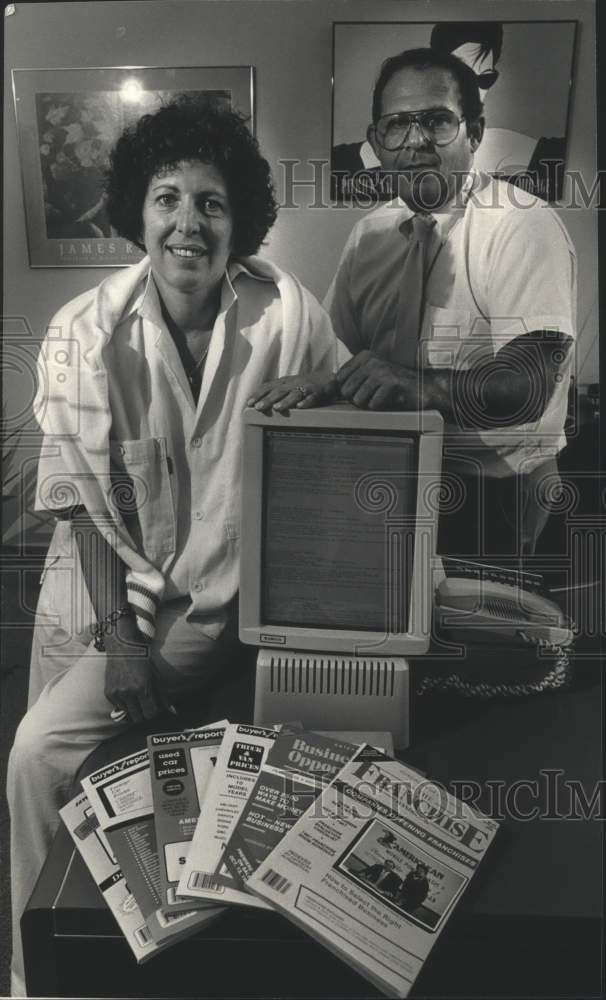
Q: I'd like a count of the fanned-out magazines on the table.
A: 6